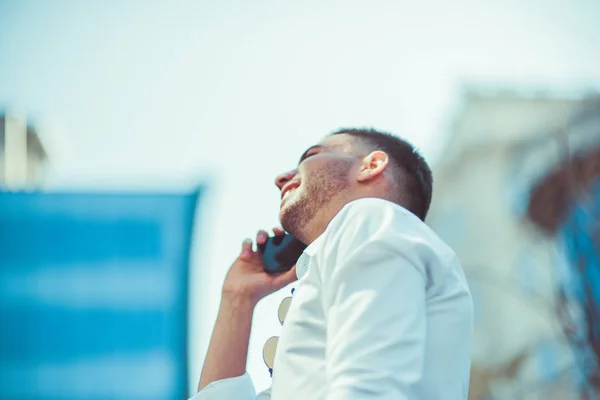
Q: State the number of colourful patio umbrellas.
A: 0